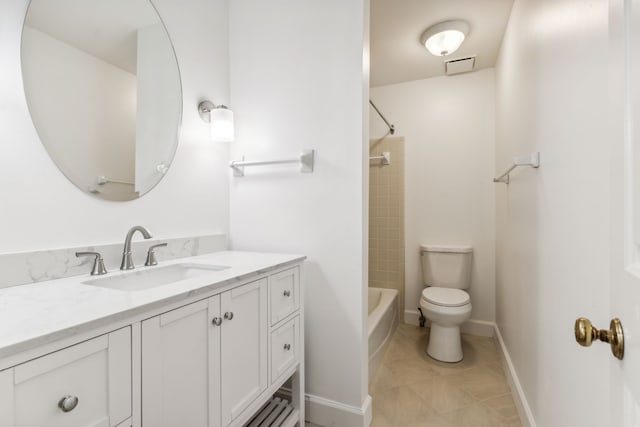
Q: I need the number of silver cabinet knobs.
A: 5